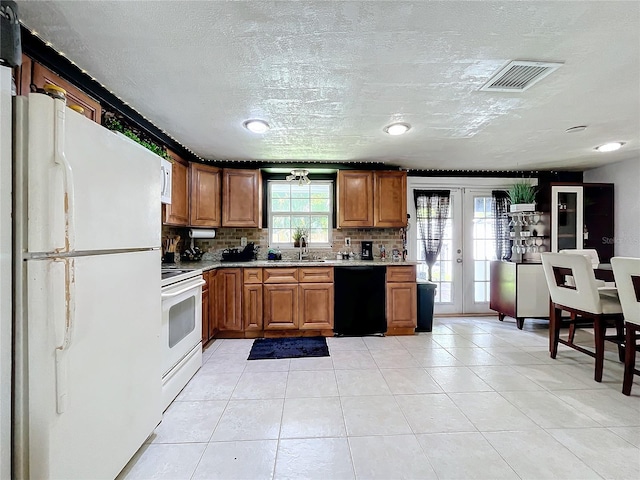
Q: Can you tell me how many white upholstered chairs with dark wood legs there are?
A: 3